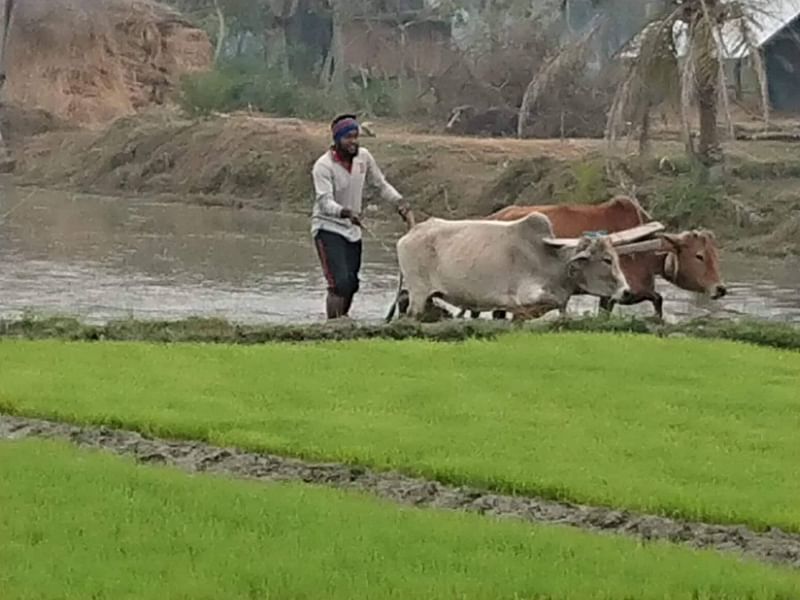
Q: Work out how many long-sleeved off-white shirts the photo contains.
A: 1